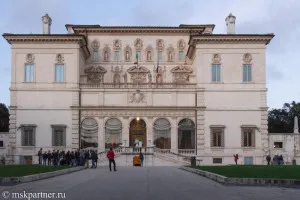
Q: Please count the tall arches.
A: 5